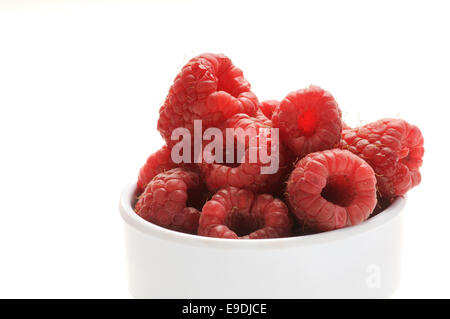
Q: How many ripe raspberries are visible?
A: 9